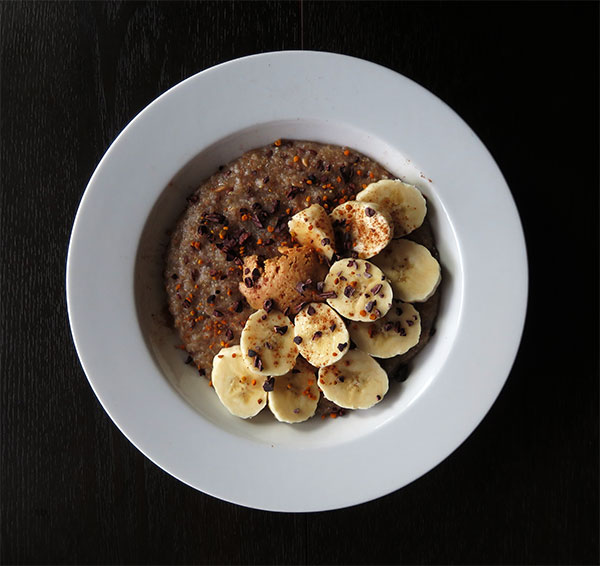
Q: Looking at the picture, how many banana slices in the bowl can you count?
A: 11